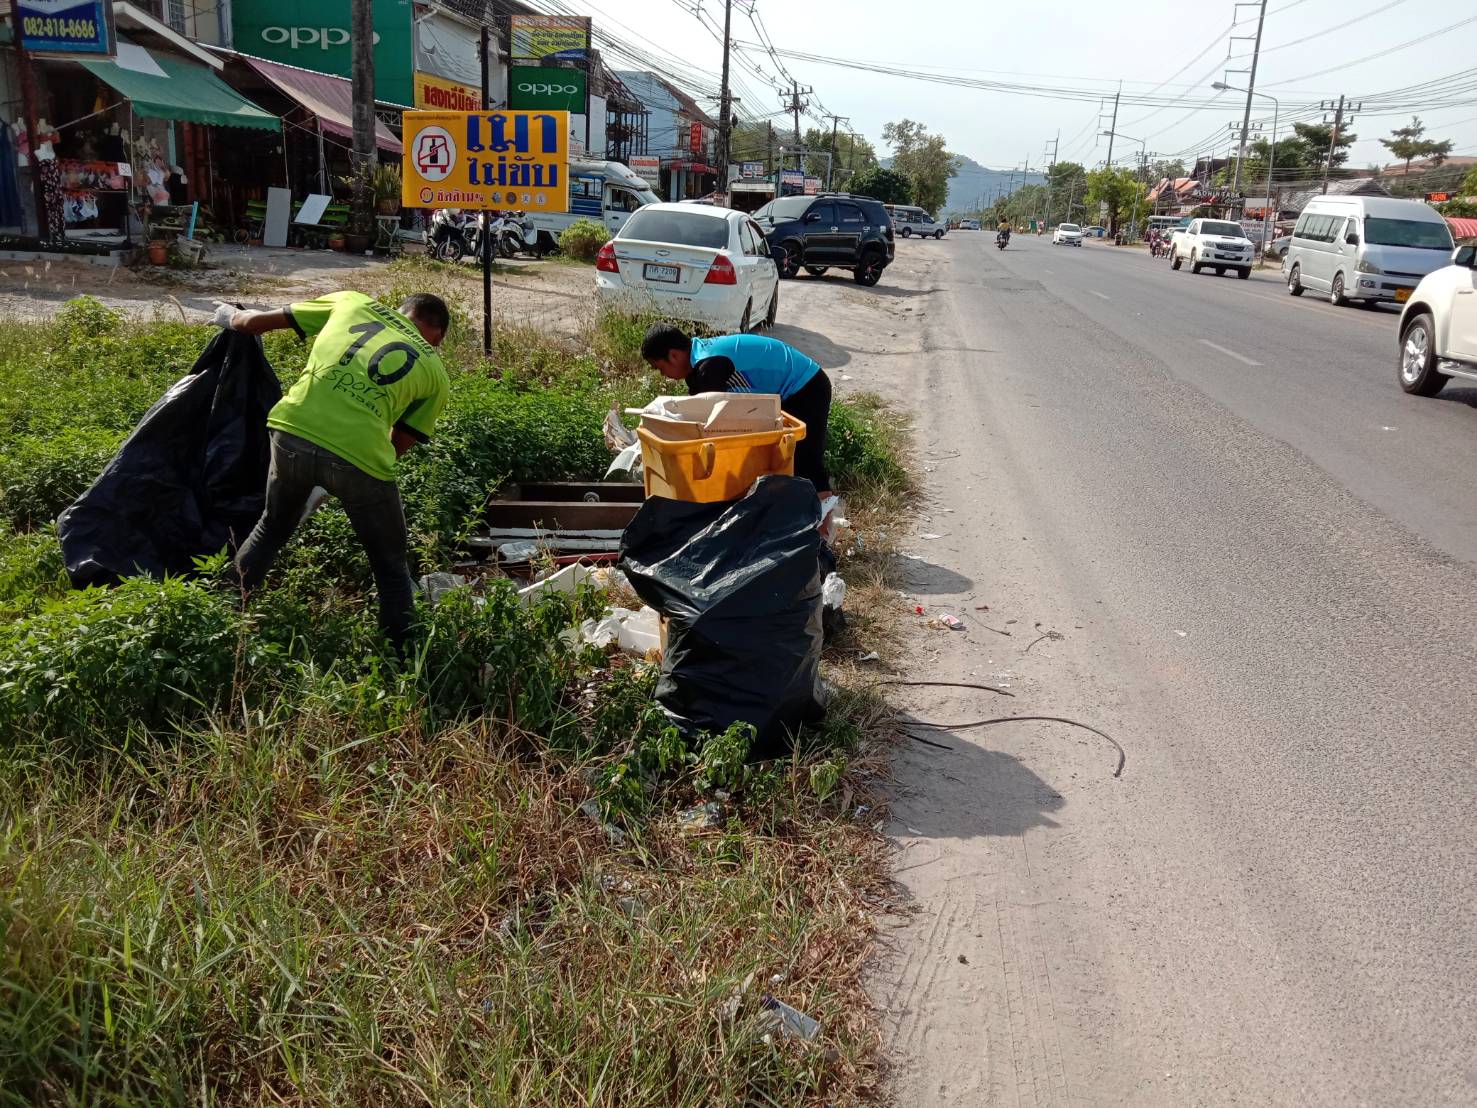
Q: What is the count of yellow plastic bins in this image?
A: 1